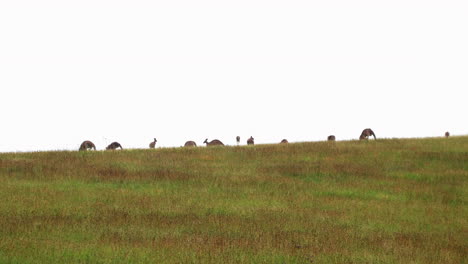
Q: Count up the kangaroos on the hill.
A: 11